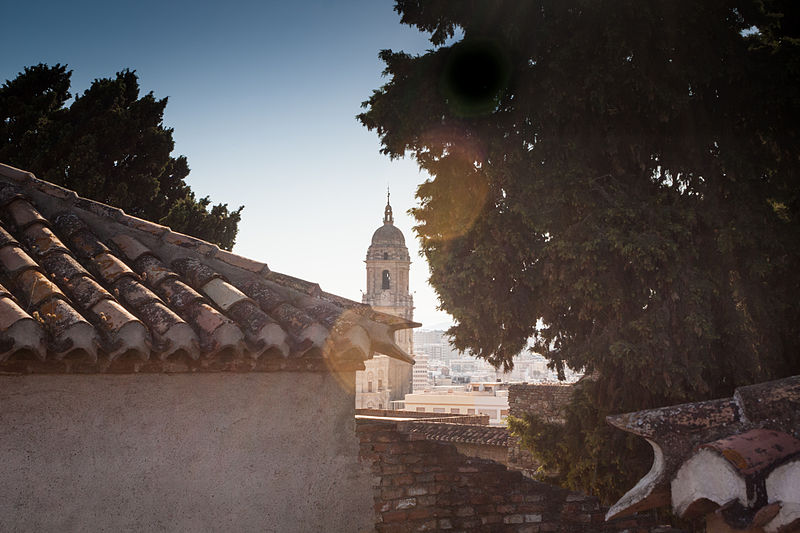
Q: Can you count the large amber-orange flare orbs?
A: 2